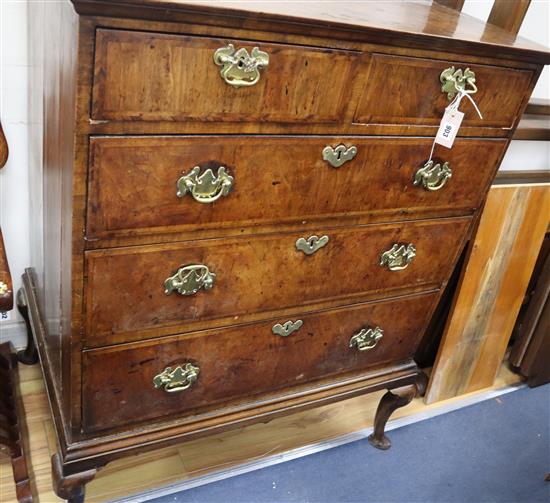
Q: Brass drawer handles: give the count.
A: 8